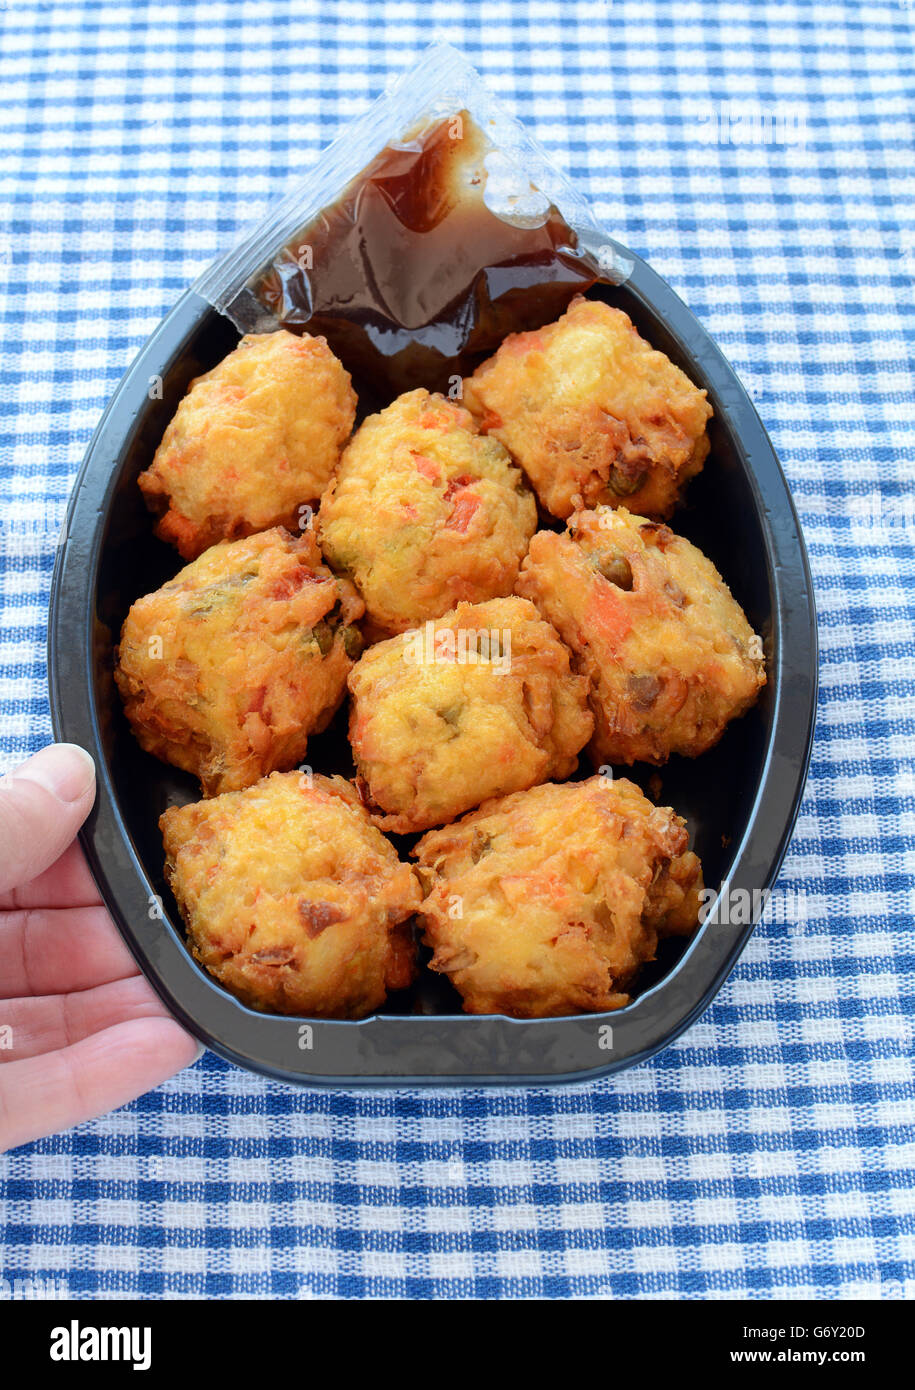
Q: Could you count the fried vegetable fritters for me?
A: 8